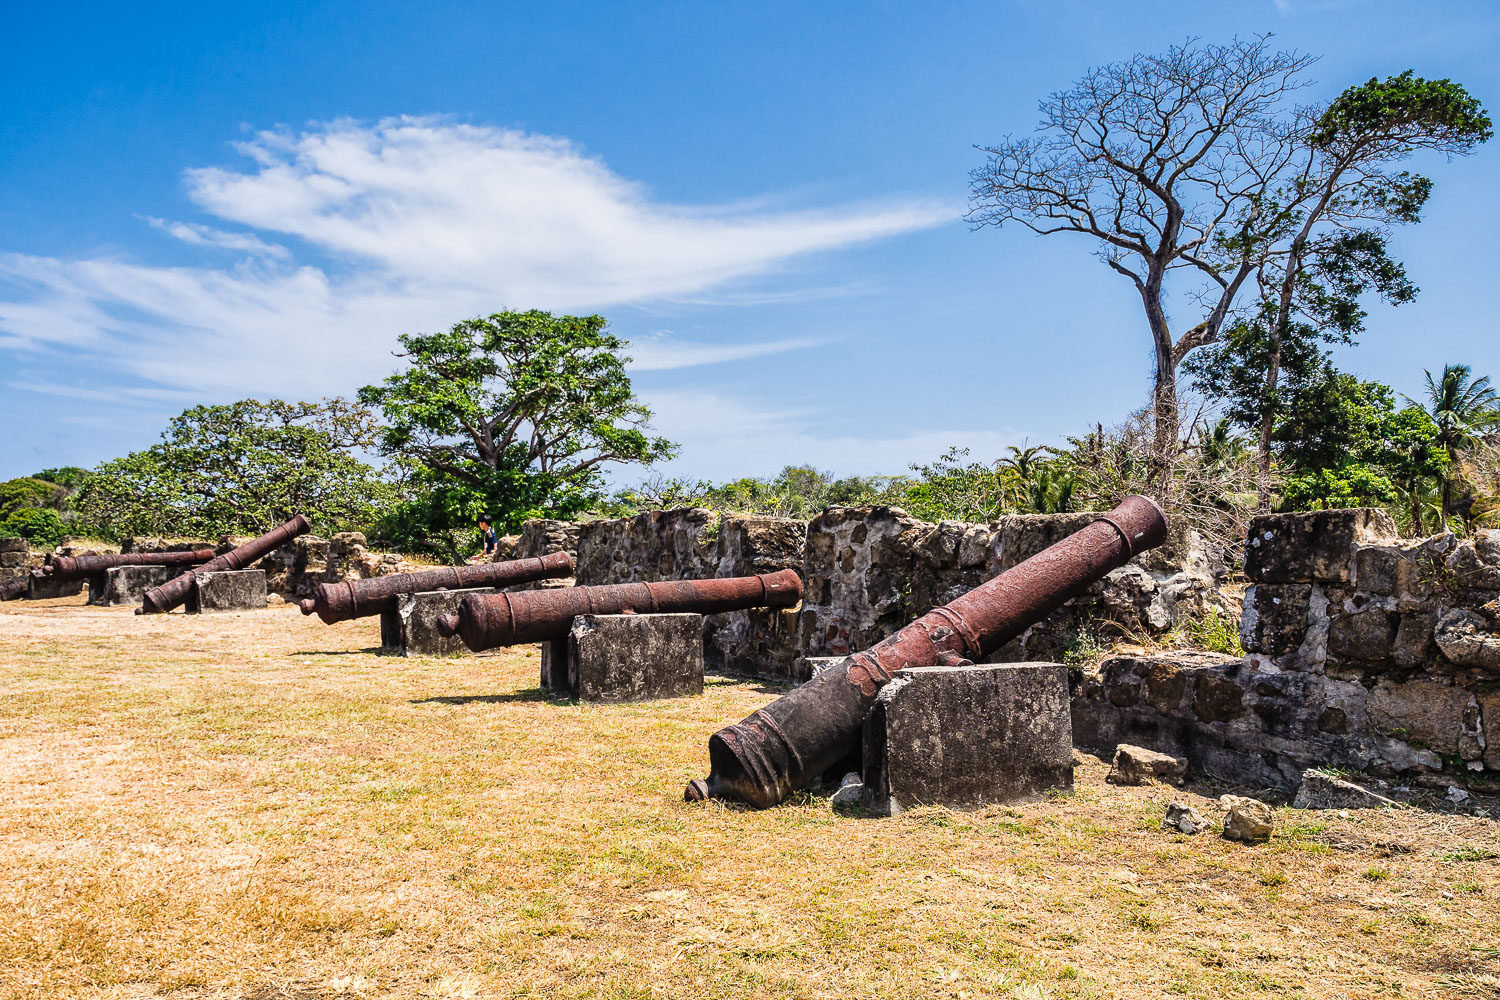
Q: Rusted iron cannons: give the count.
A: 6